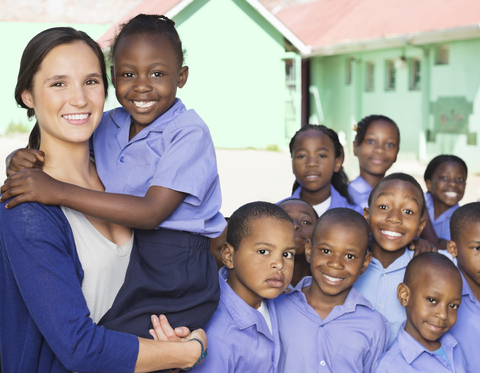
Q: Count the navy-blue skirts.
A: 1